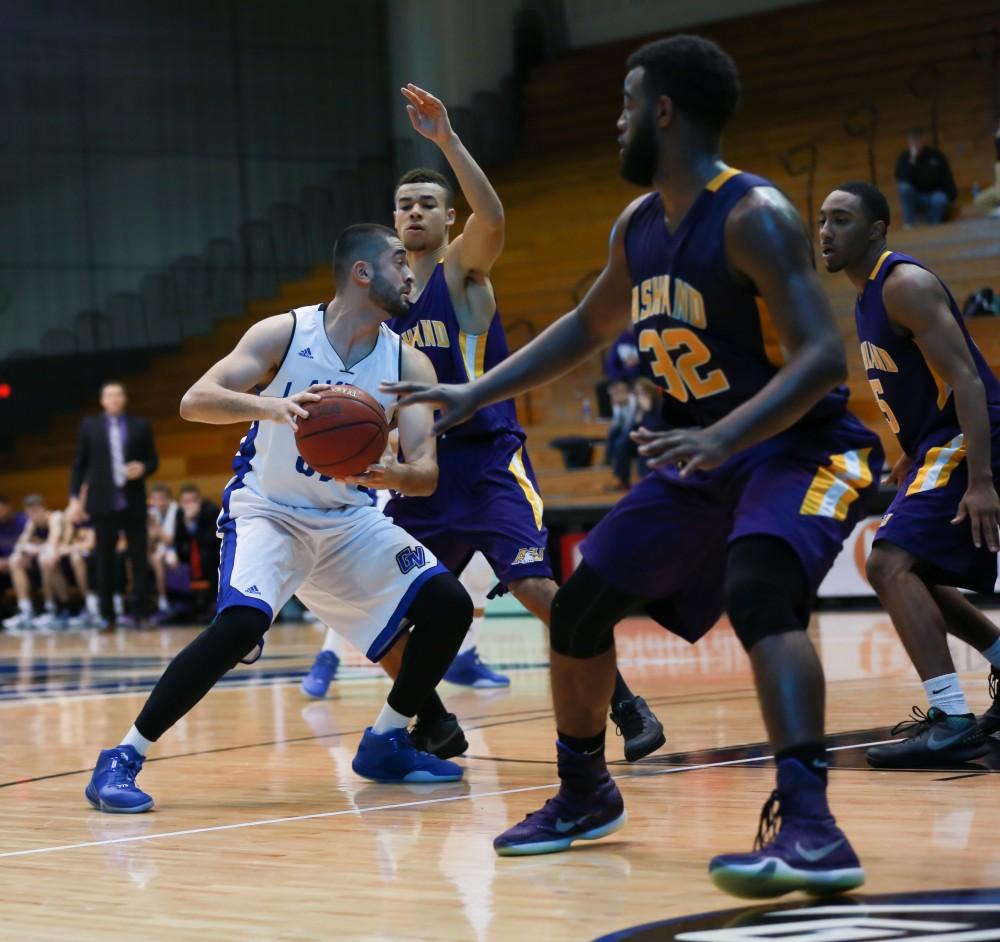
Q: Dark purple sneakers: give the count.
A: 2